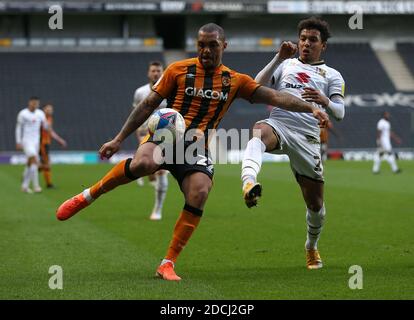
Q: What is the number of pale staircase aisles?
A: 2